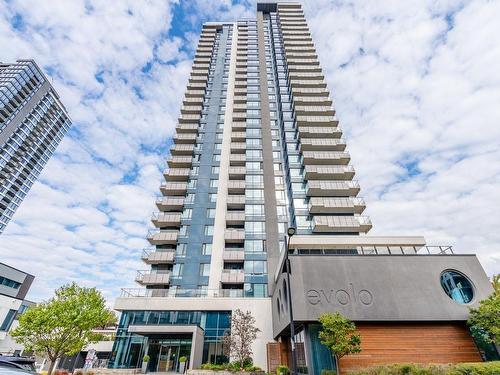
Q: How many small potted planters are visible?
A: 2